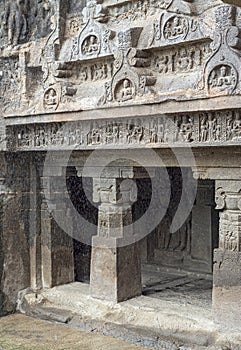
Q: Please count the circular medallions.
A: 5